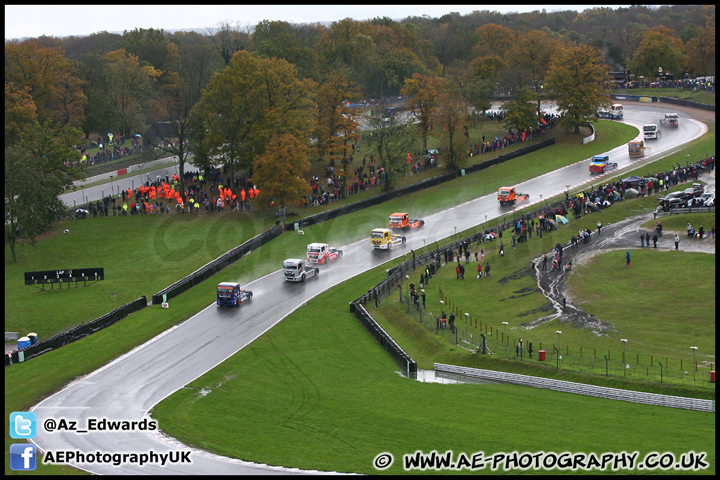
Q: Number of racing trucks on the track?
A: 11